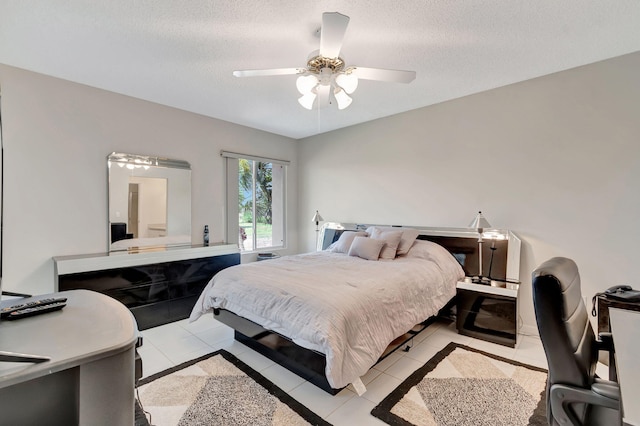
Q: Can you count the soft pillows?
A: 4